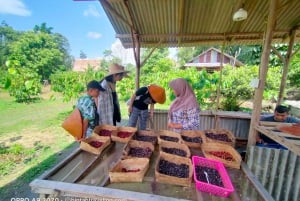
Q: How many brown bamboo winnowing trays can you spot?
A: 12